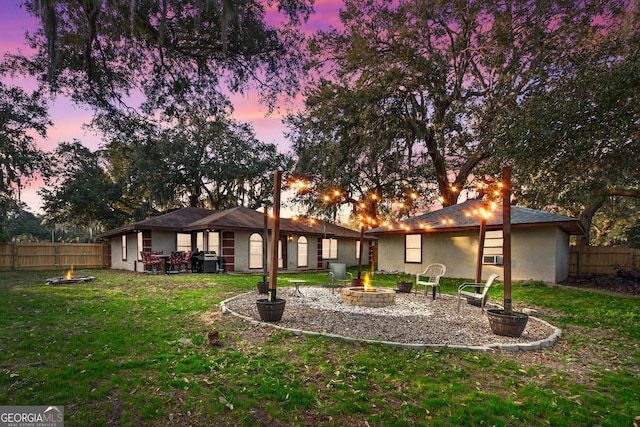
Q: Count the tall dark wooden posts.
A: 5